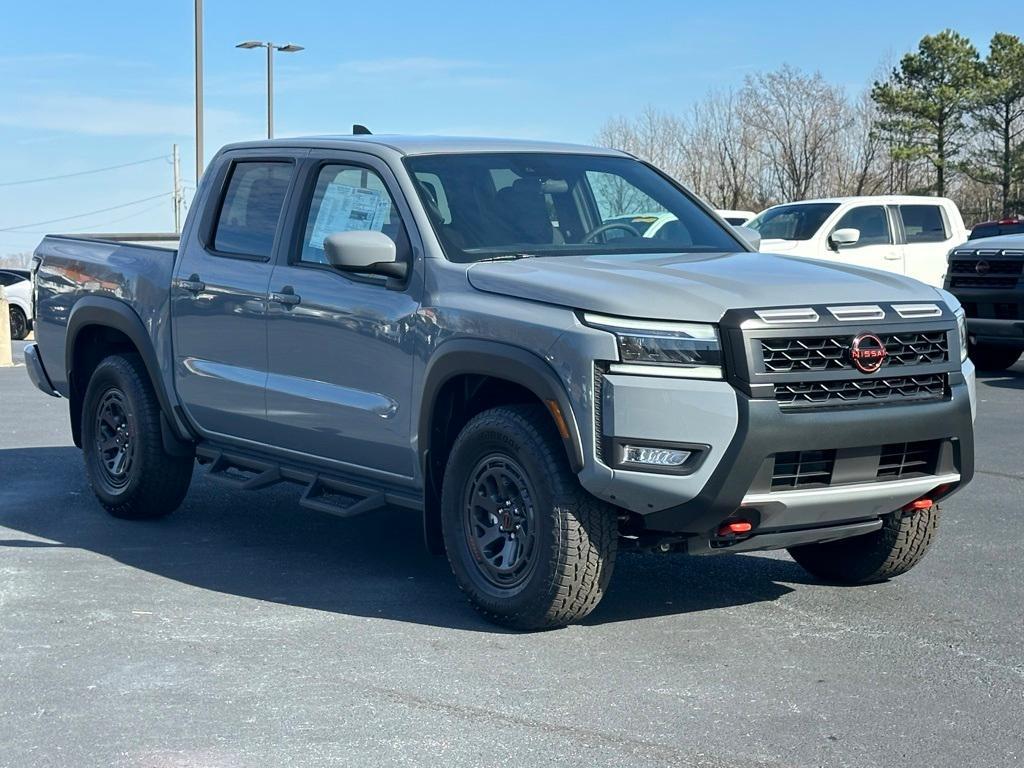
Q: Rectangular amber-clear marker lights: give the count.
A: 1